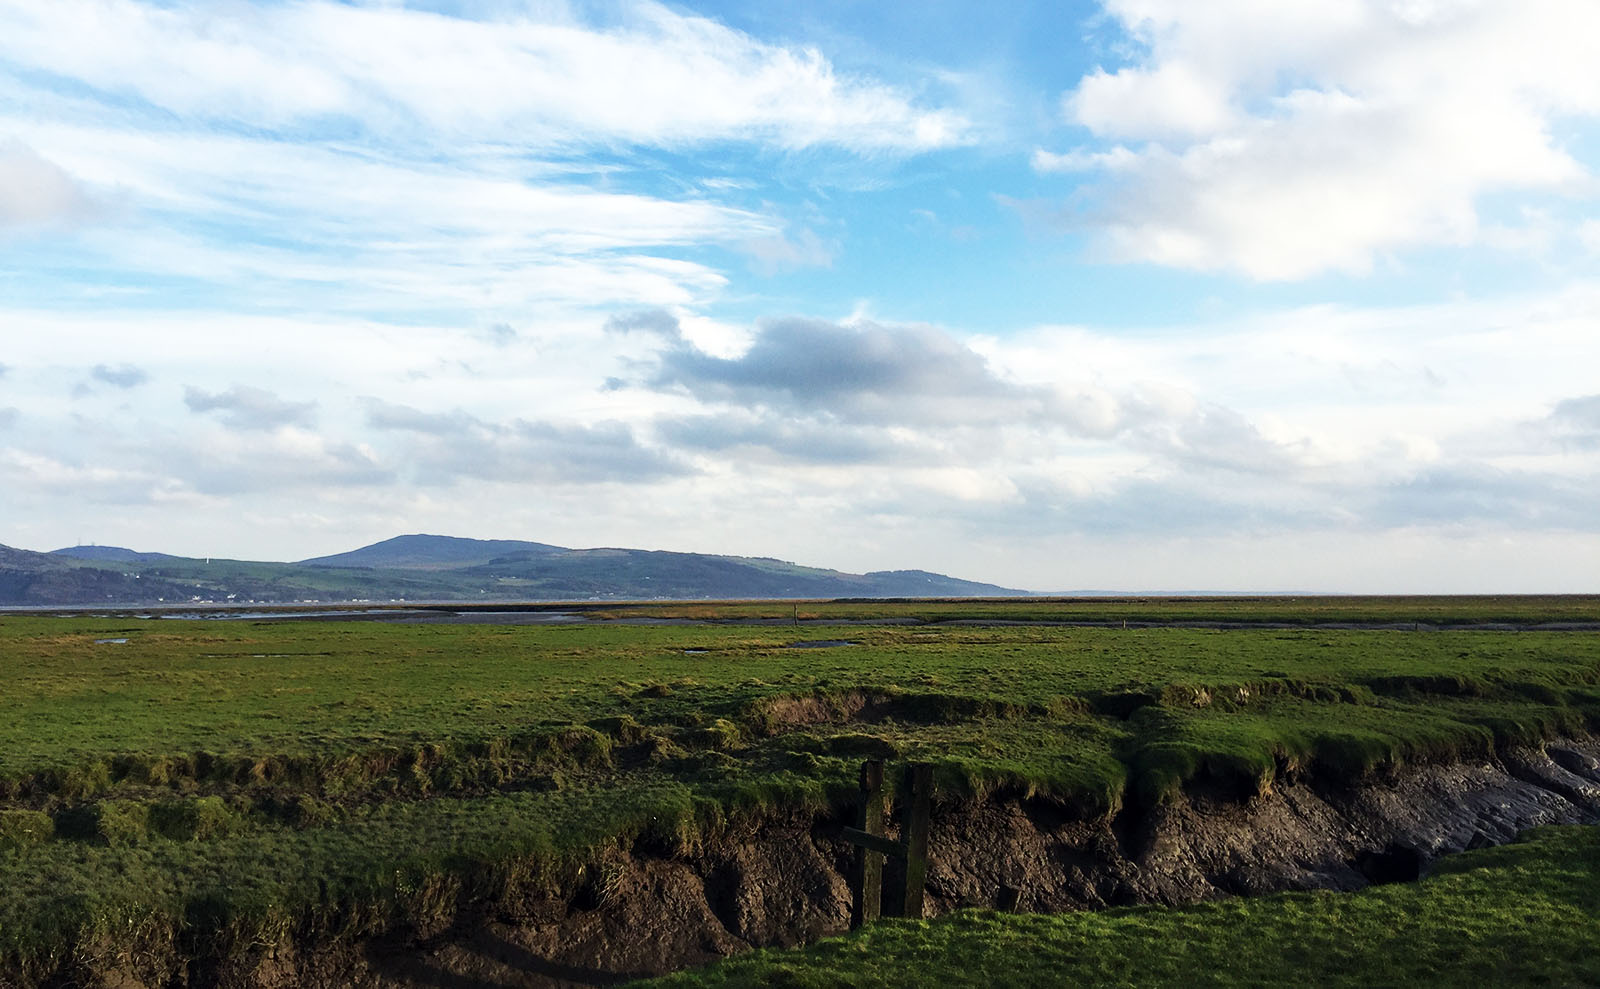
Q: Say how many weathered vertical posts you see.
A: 2